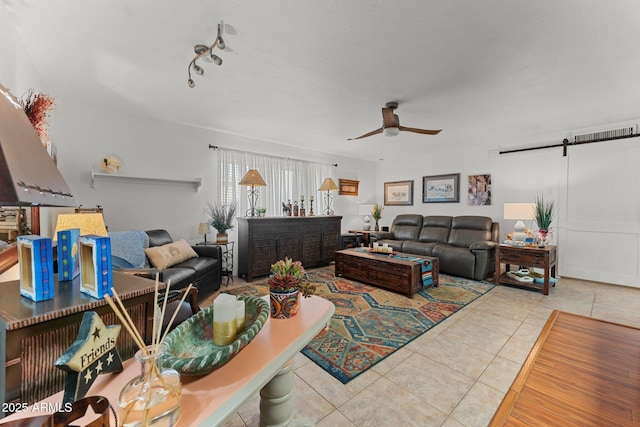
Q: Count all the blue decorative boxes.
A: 3